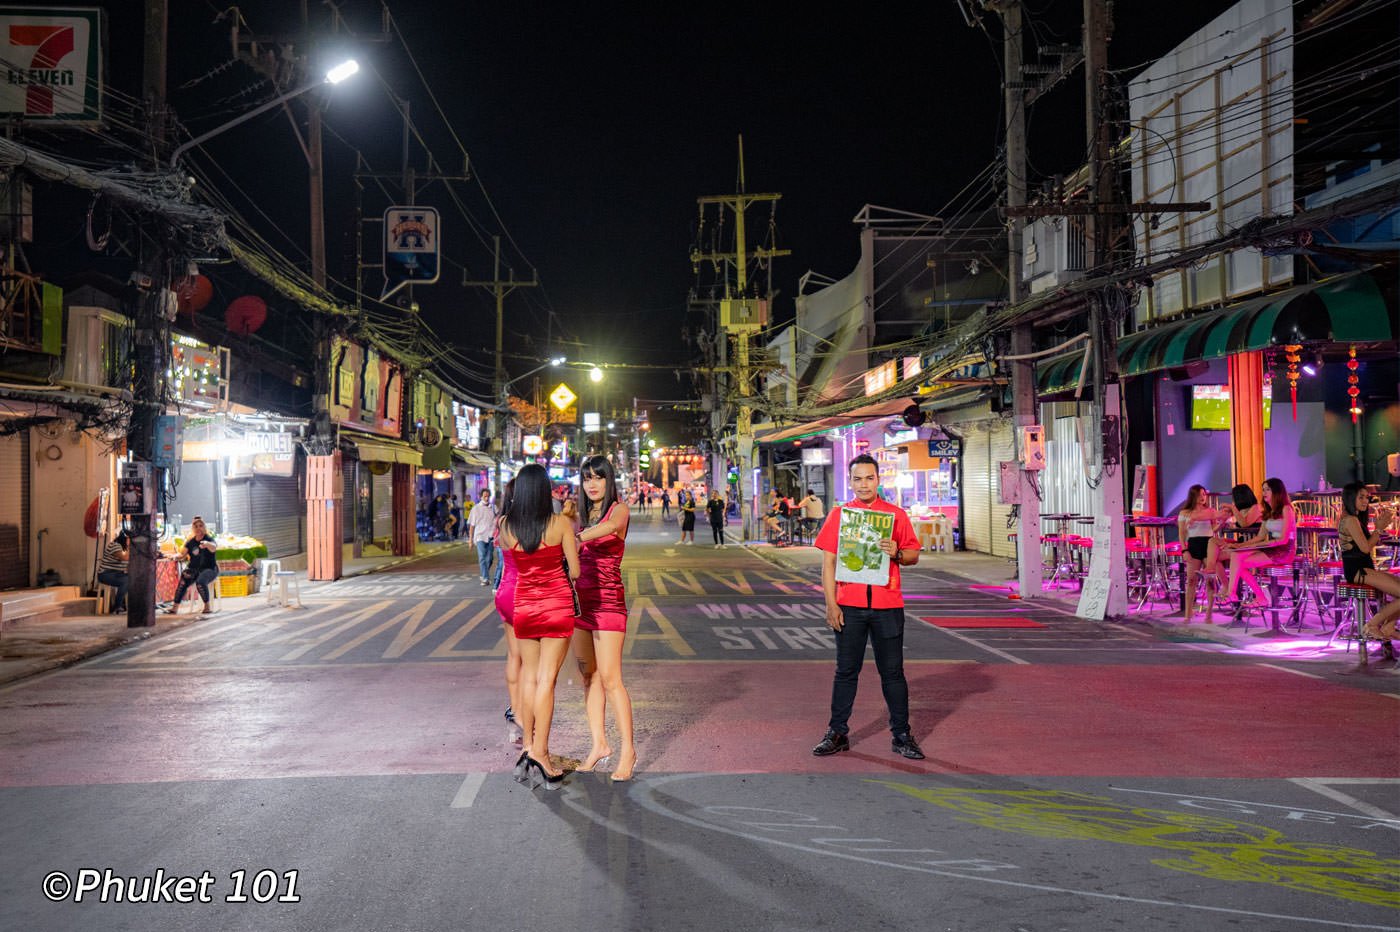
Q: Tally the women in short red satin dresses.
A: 3